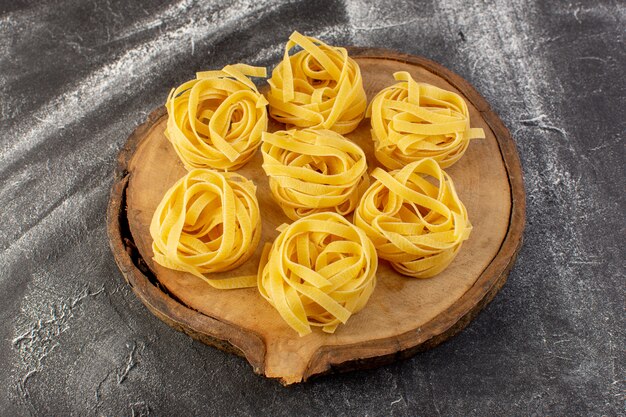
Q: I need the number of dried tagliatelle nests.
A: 7